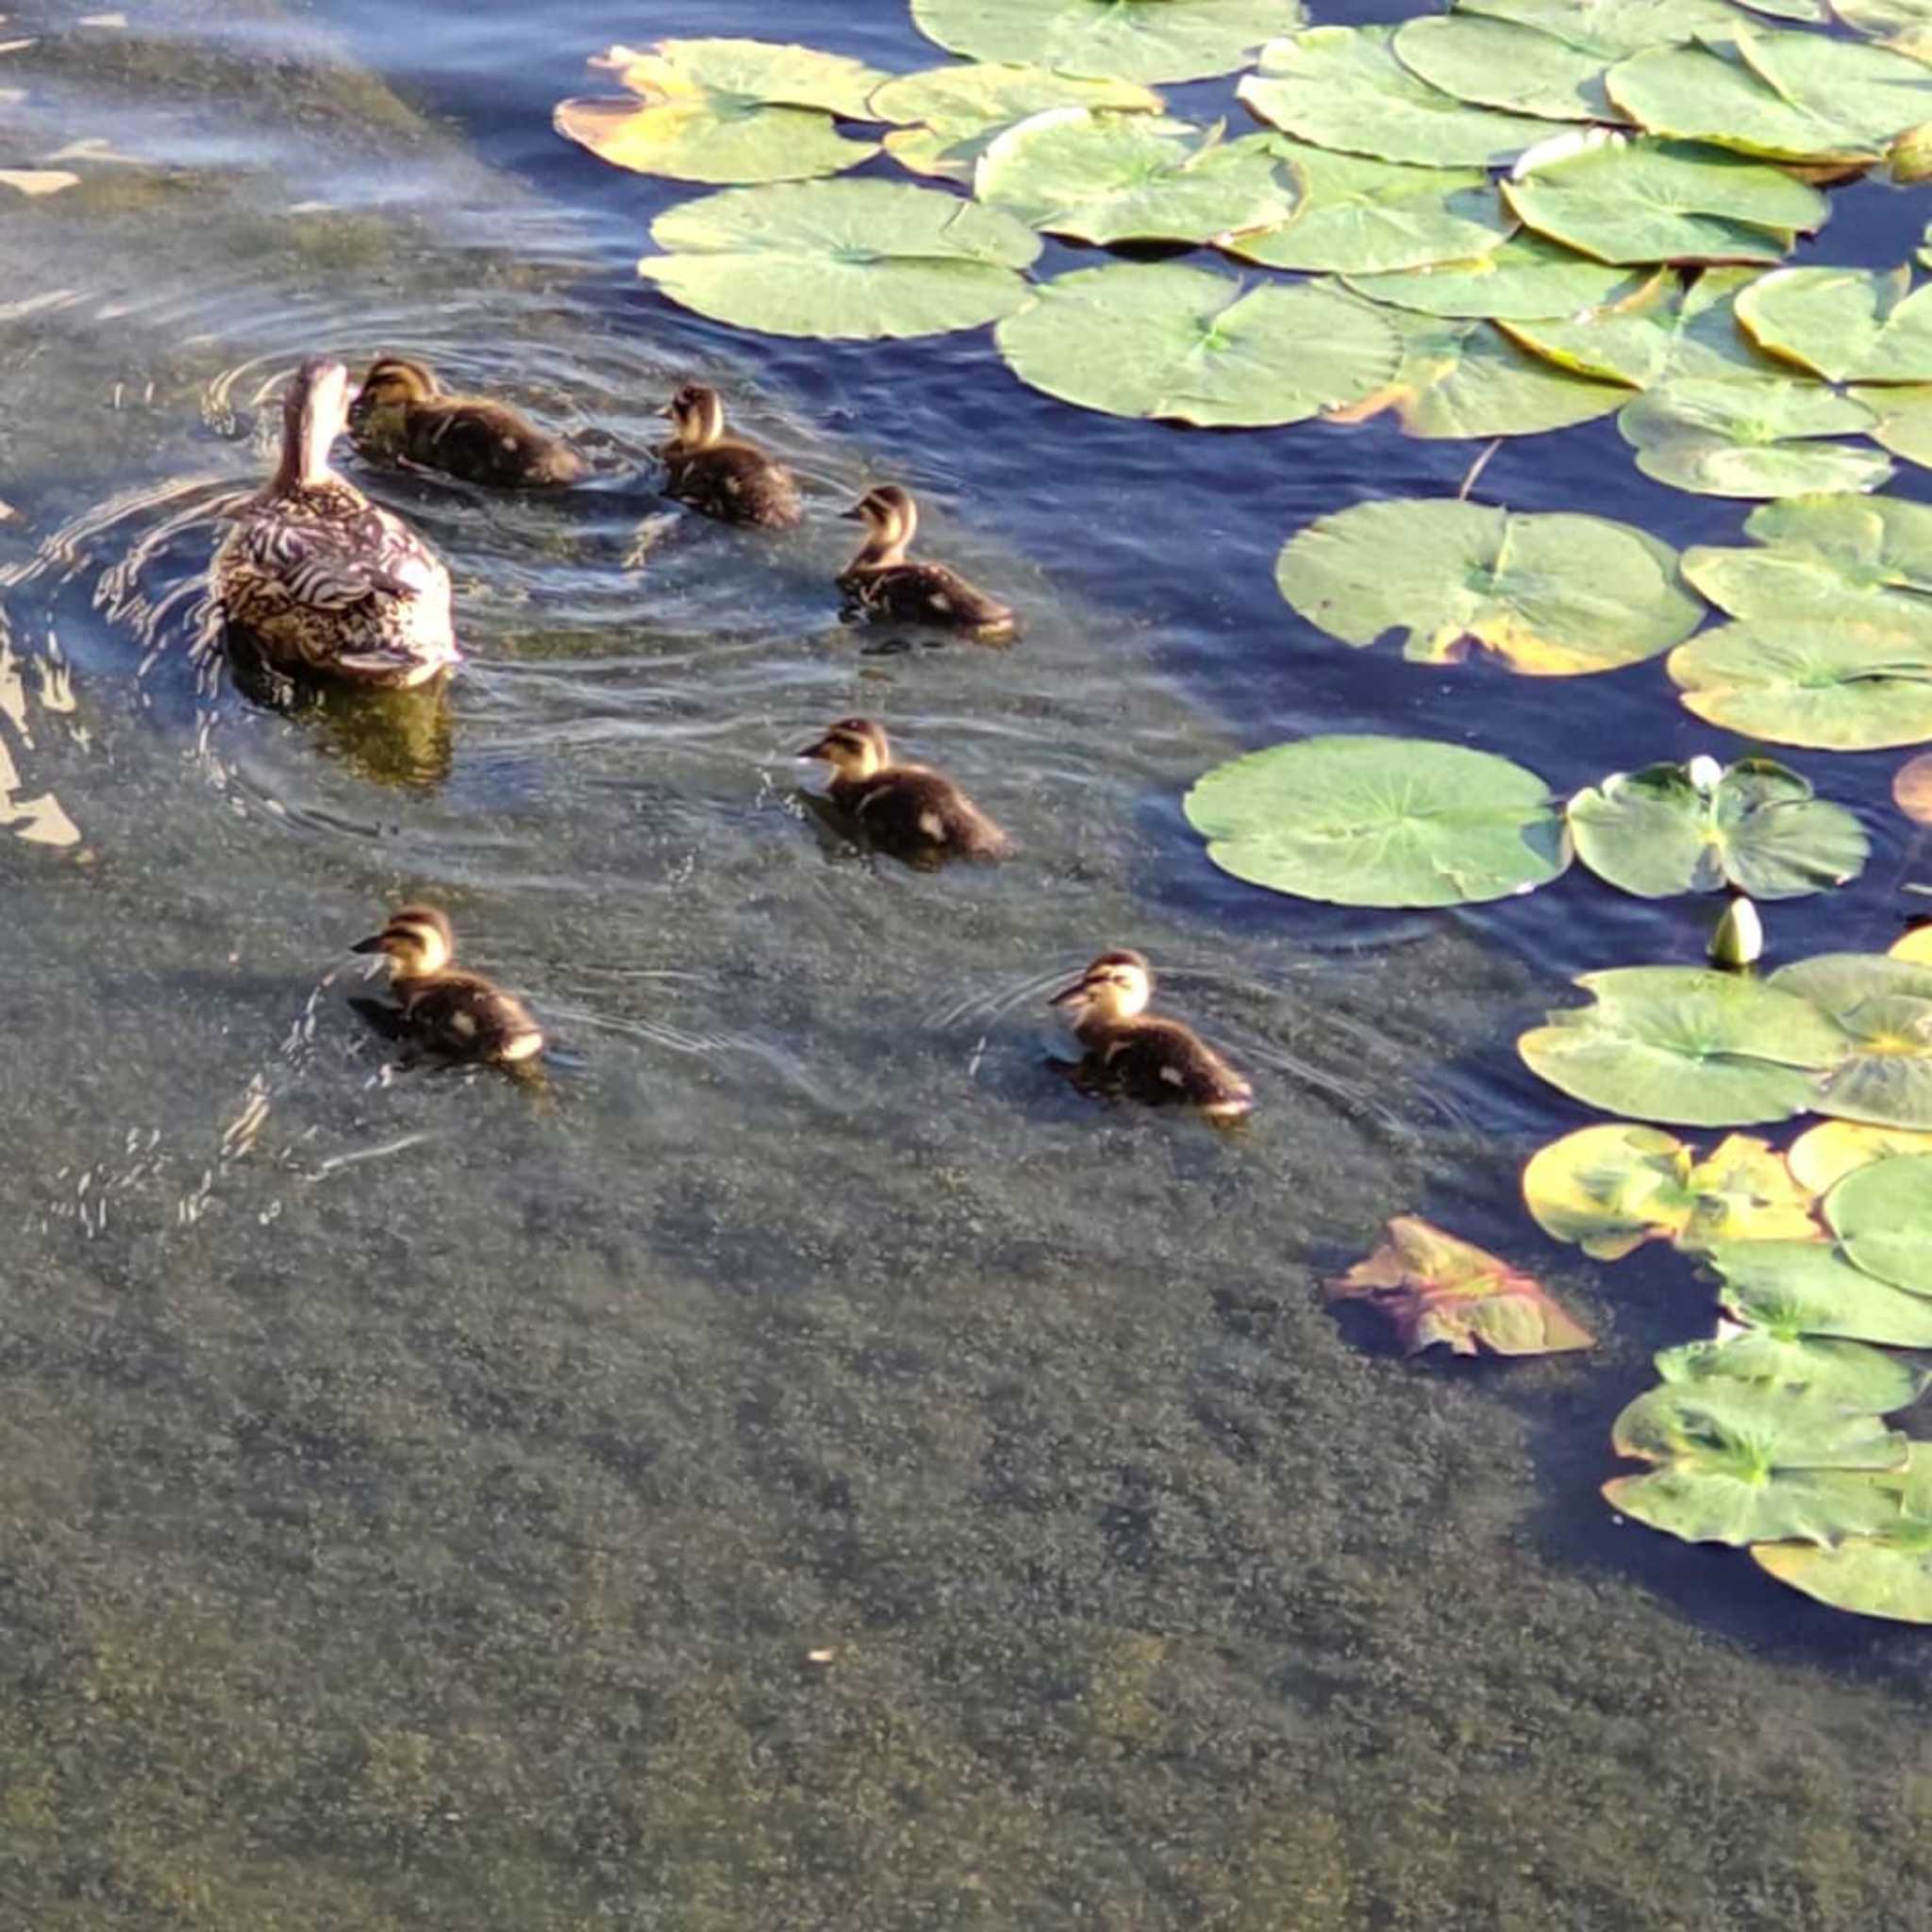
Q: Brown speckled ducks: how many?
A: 1